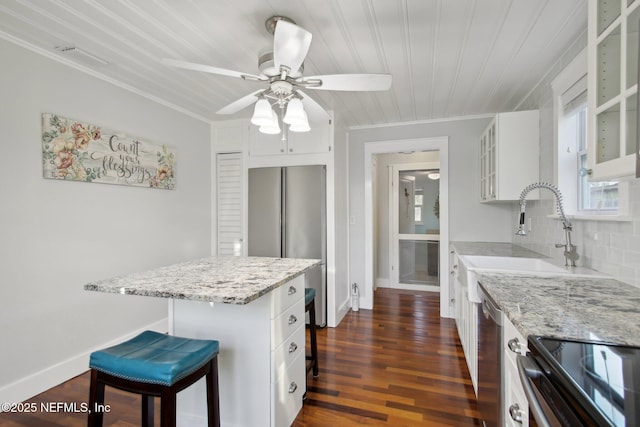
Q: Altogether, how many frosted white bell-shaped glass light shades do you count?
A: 4